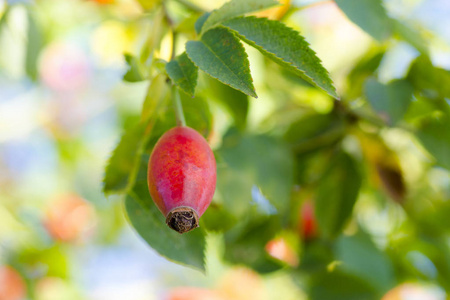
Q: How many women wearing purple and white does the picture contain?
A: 0